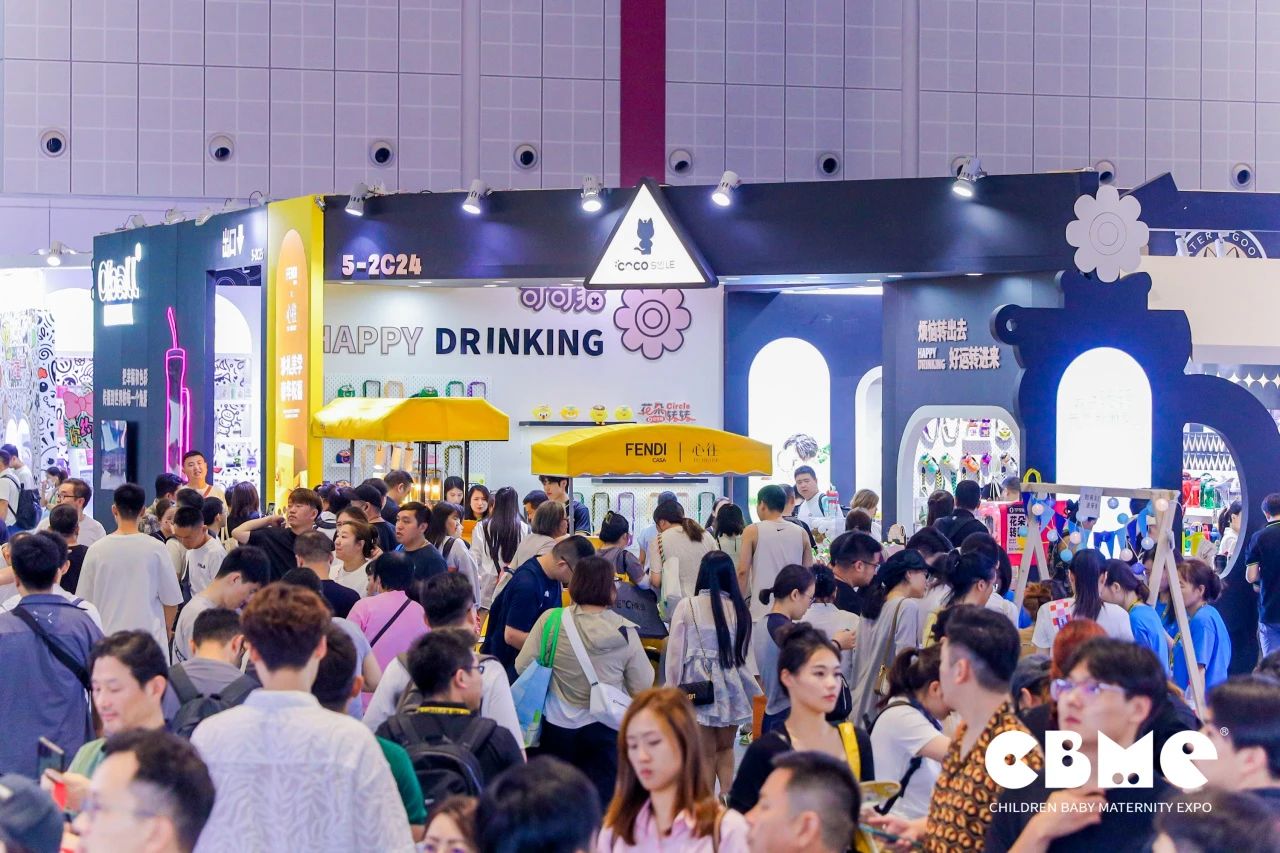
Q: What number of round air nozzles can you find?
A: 9